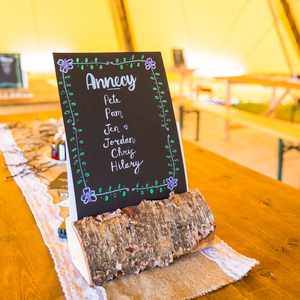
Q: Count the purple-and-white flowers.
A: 4